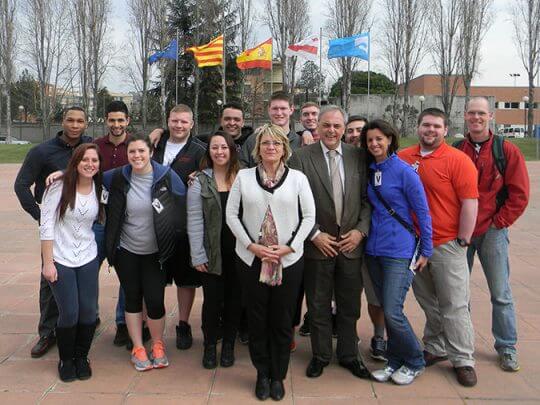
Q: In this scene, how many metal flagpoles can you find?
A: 5